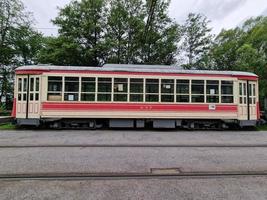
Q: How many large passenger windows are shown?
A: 12